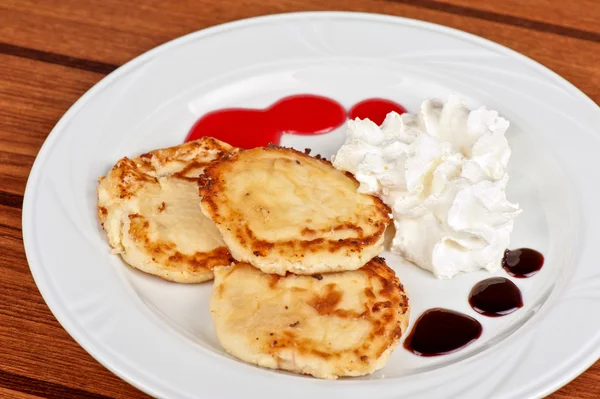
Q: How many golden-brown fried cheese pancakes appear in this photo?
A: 3